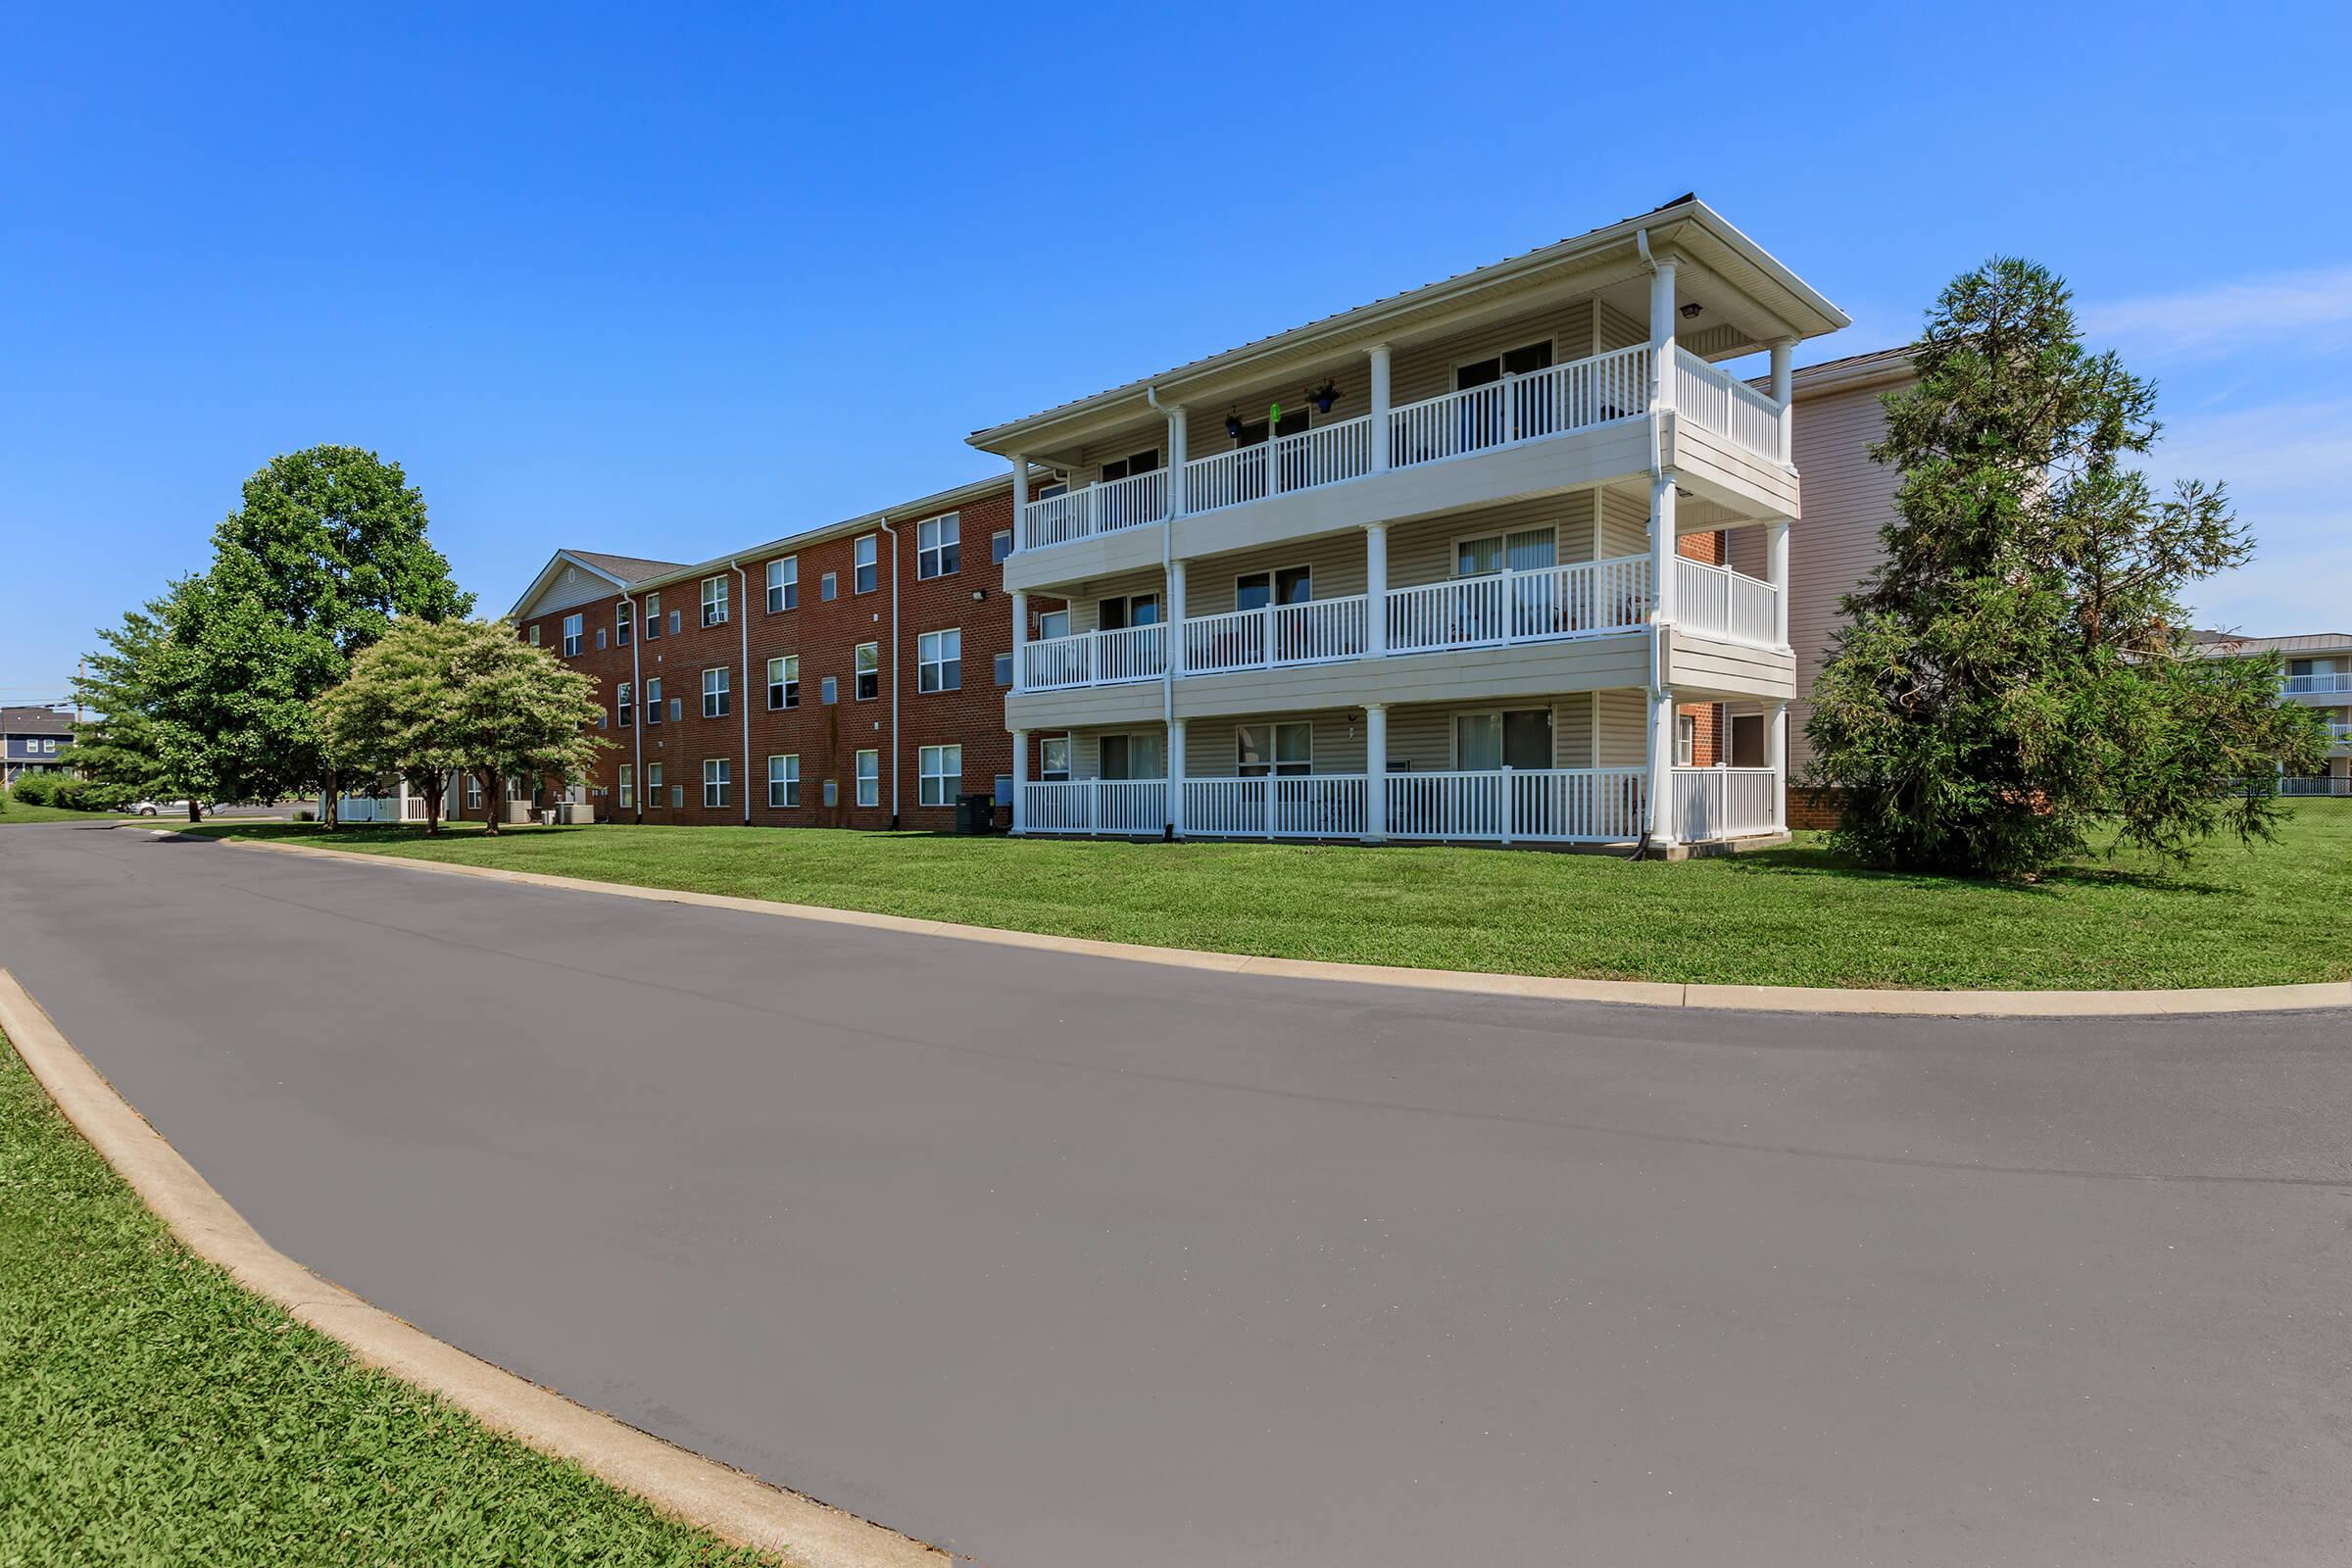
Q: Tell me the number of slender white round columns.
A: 15